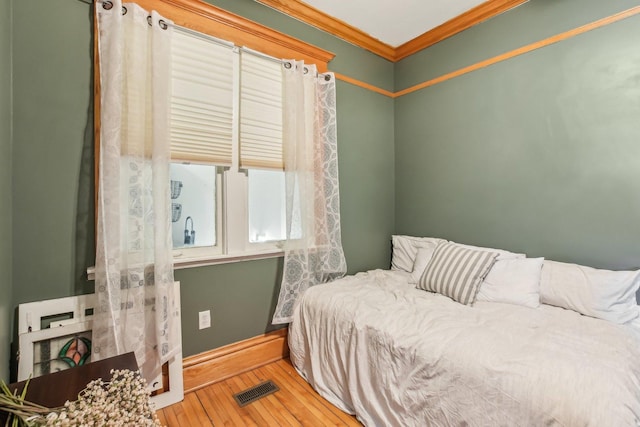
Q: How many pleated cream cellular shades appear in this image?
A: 2